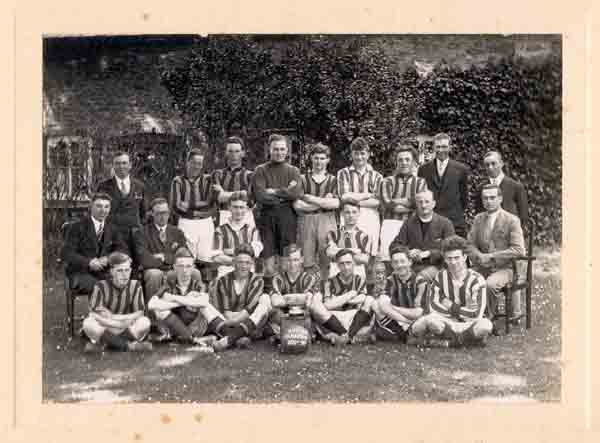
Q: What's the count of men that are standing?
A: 9